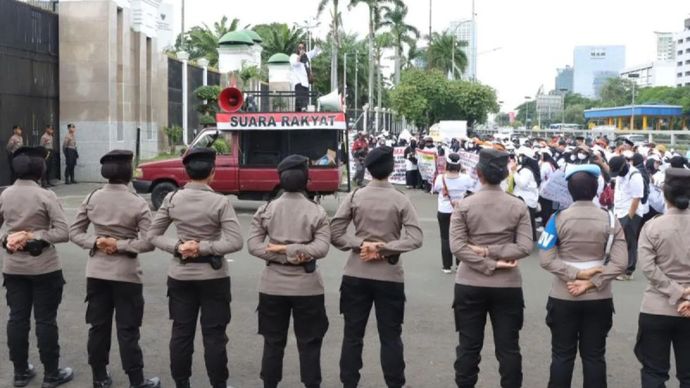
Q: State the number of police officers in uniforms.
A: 11